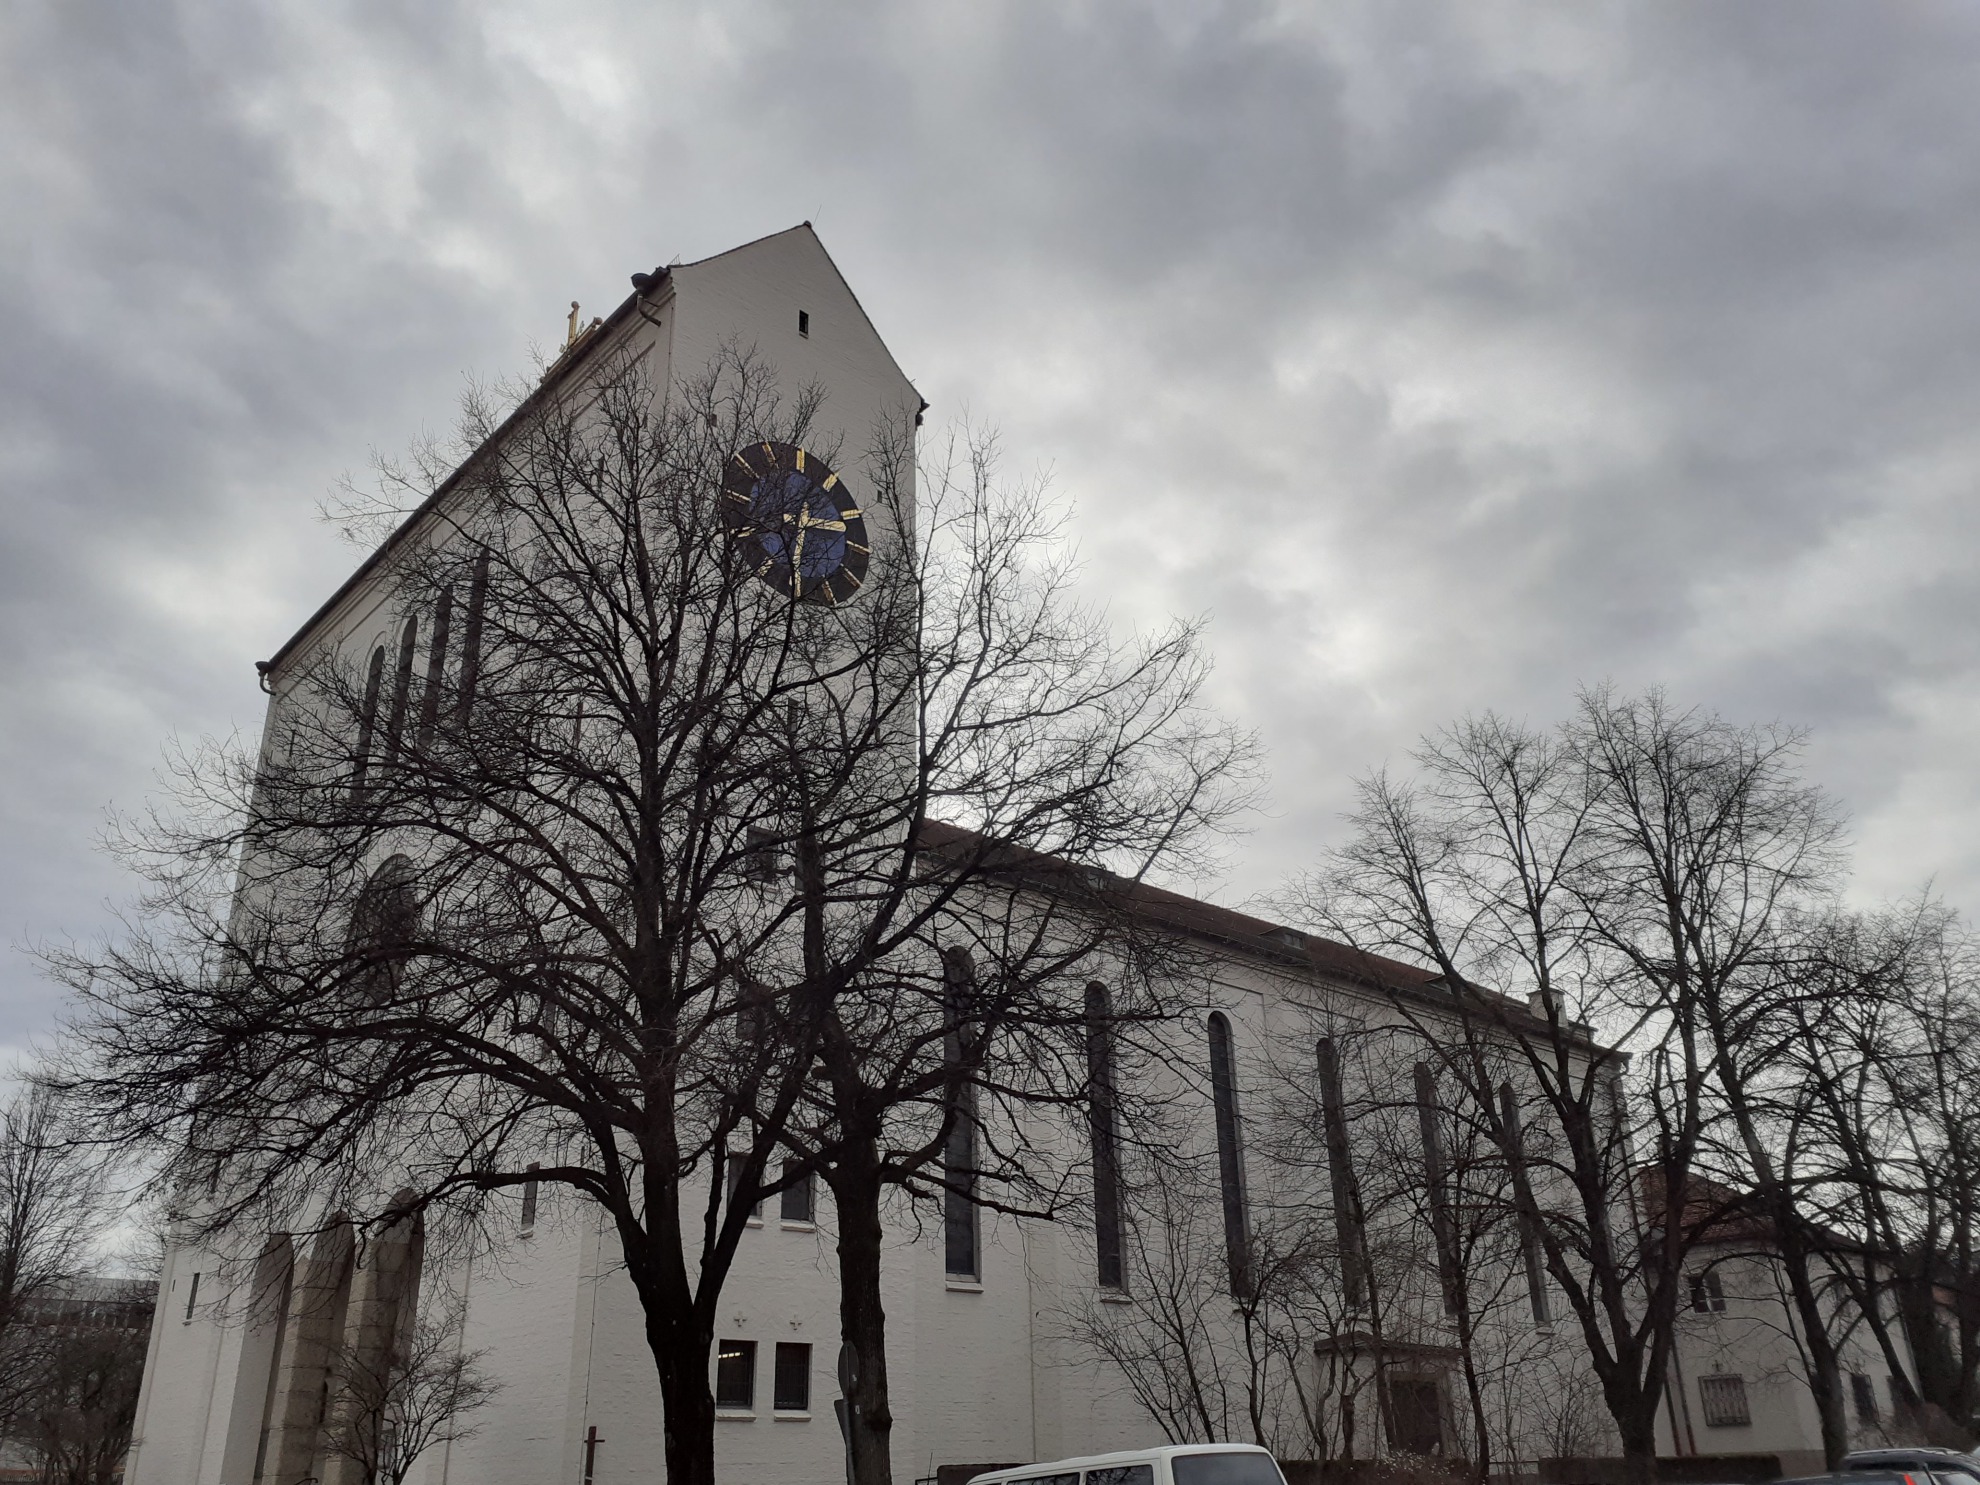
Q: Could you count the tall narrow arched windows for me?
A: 10